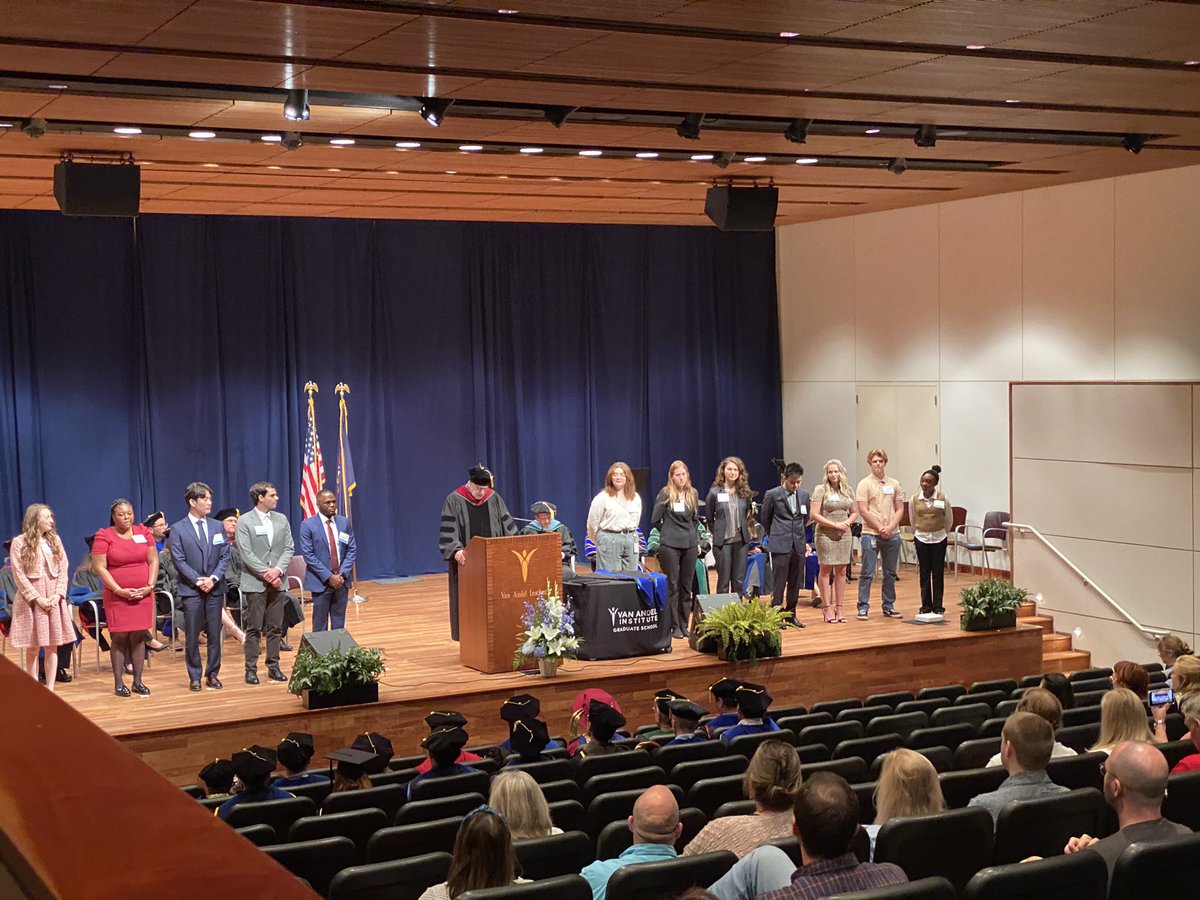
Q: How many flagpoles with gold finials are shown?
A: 2